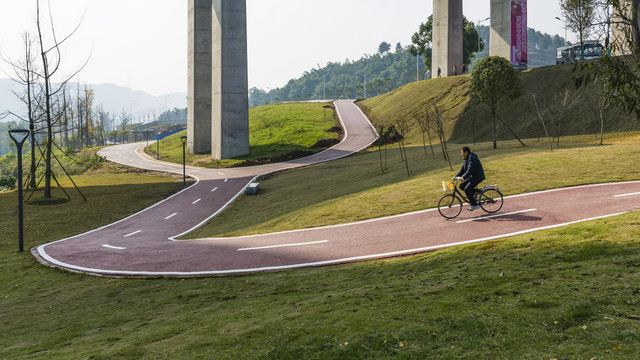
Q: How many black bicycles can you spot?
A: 1